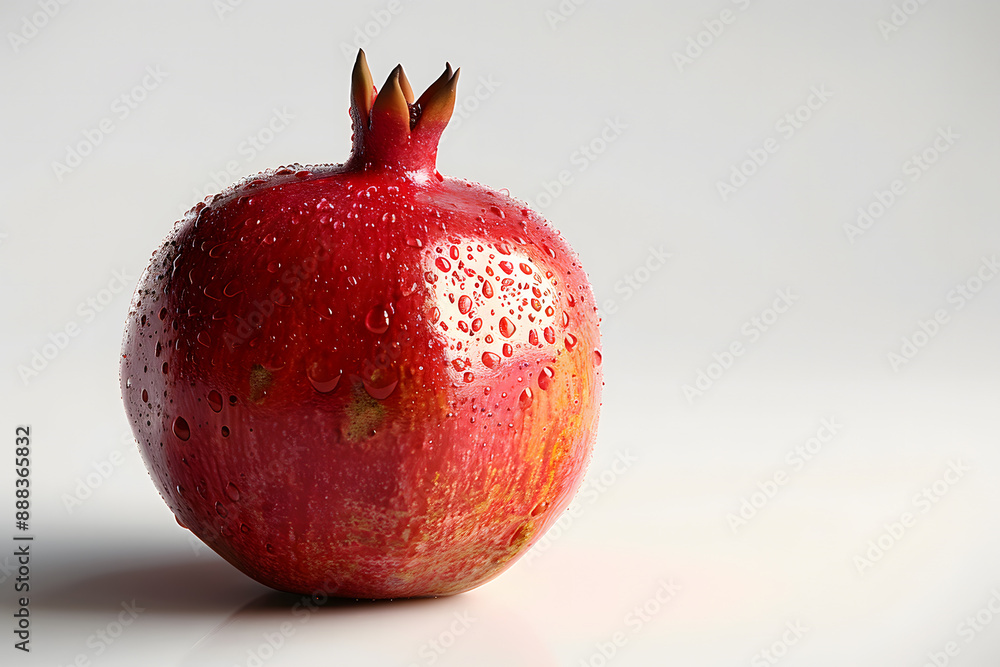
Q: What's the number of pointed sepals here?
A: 5